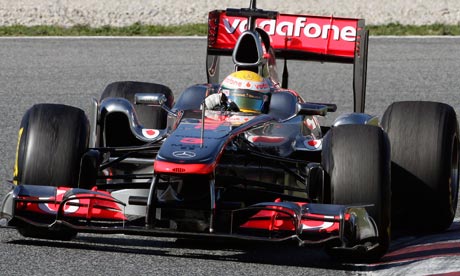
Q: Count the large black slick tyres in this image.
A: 4